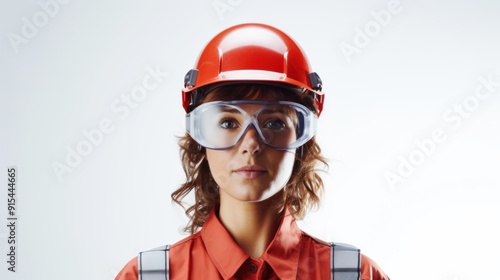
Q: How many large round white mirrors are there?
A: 0